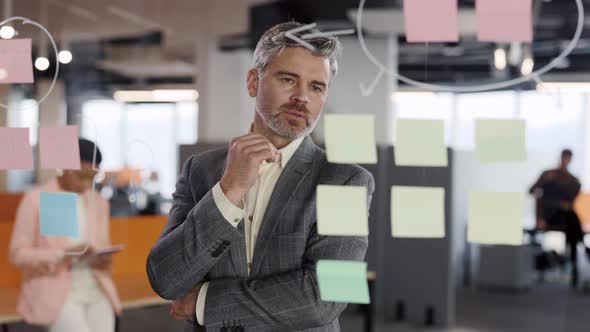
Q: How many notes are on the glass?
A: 13